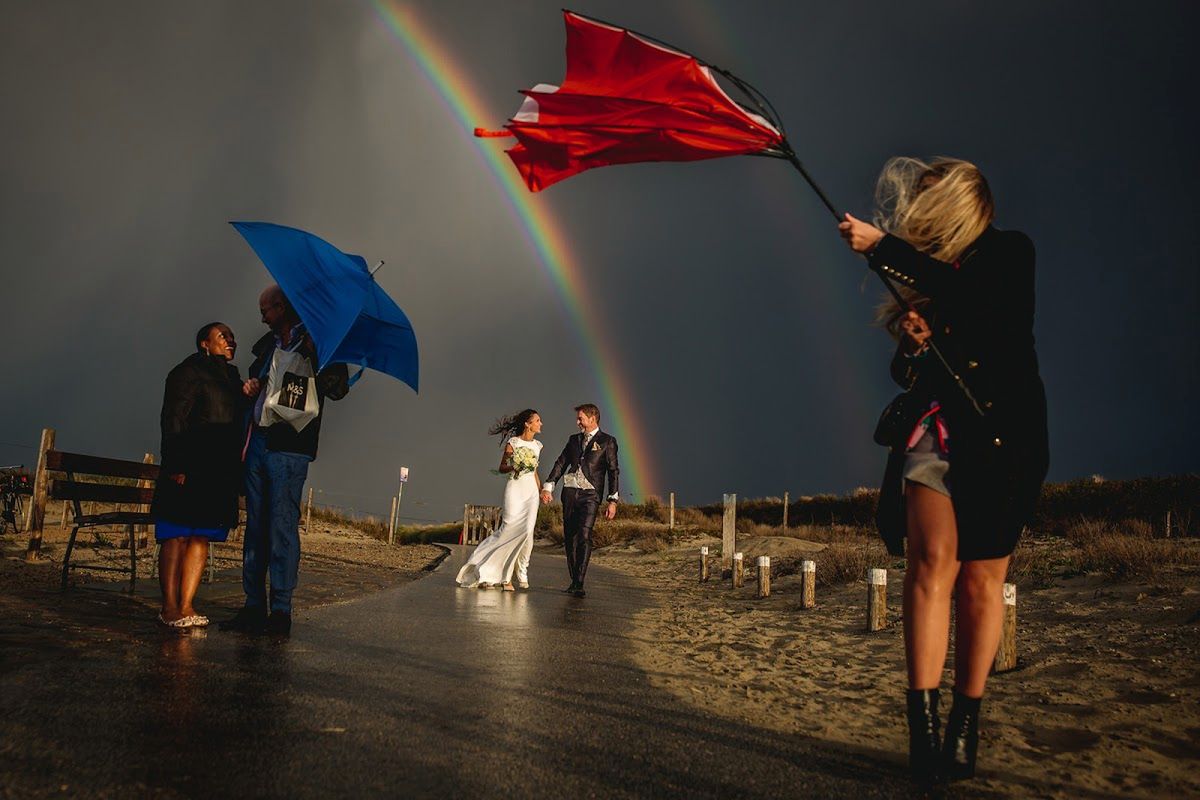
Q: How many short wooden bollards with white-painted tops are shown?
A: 6